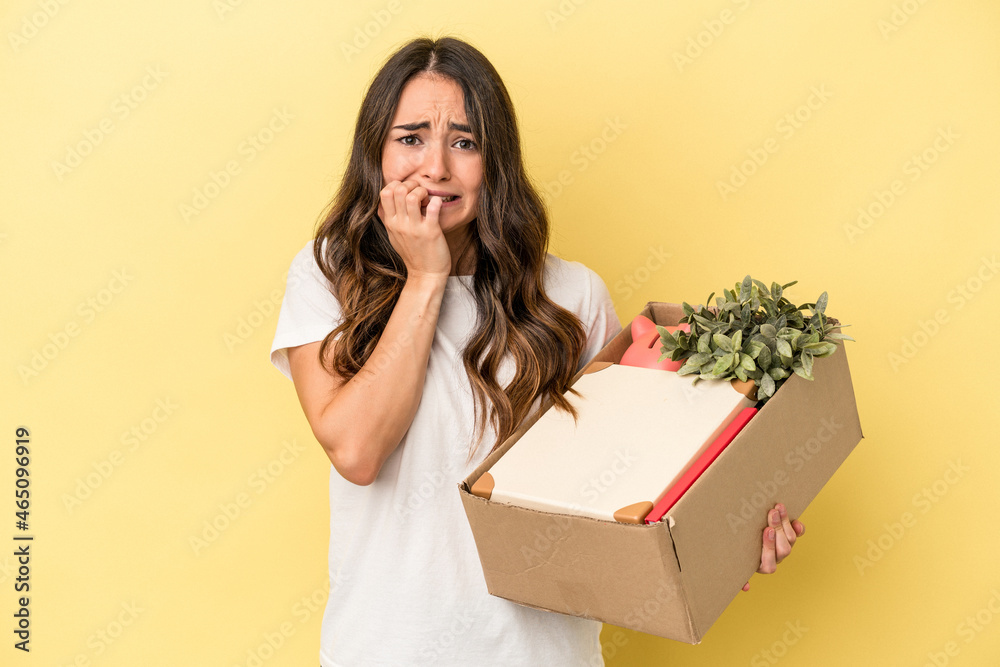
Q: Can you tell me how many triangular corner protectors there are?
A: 4